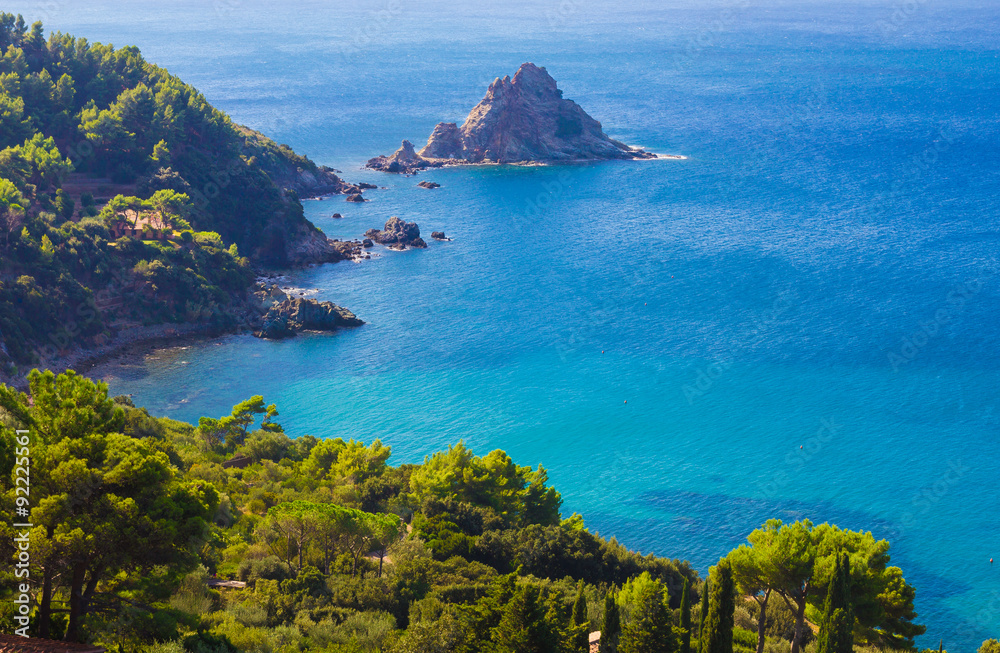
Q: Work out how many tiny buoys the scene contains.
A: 6